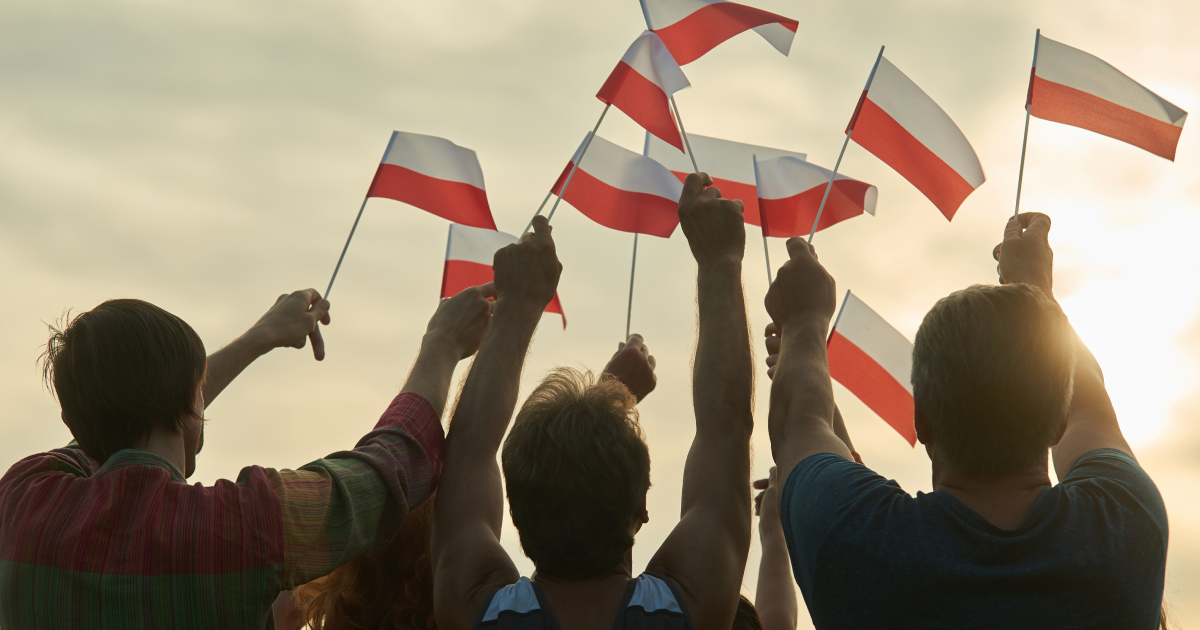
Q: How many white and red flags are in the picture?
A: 10